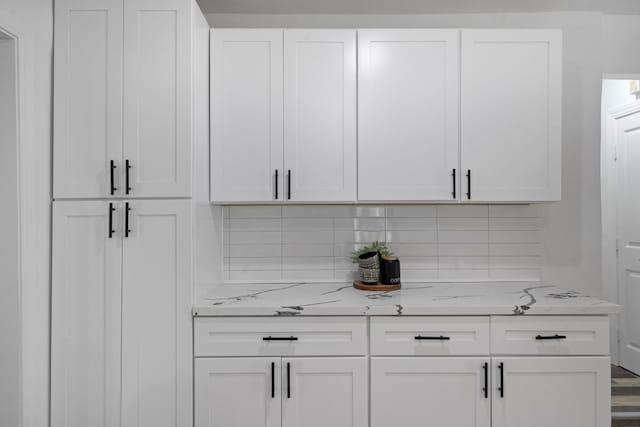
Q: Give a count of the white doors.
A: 13